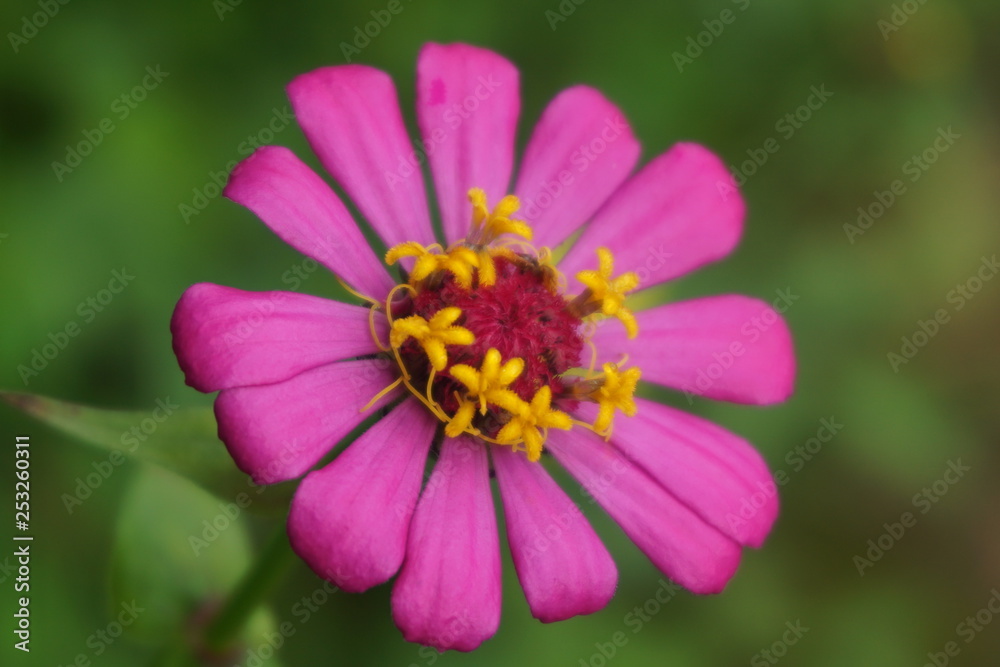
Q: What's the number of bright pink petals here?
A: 13